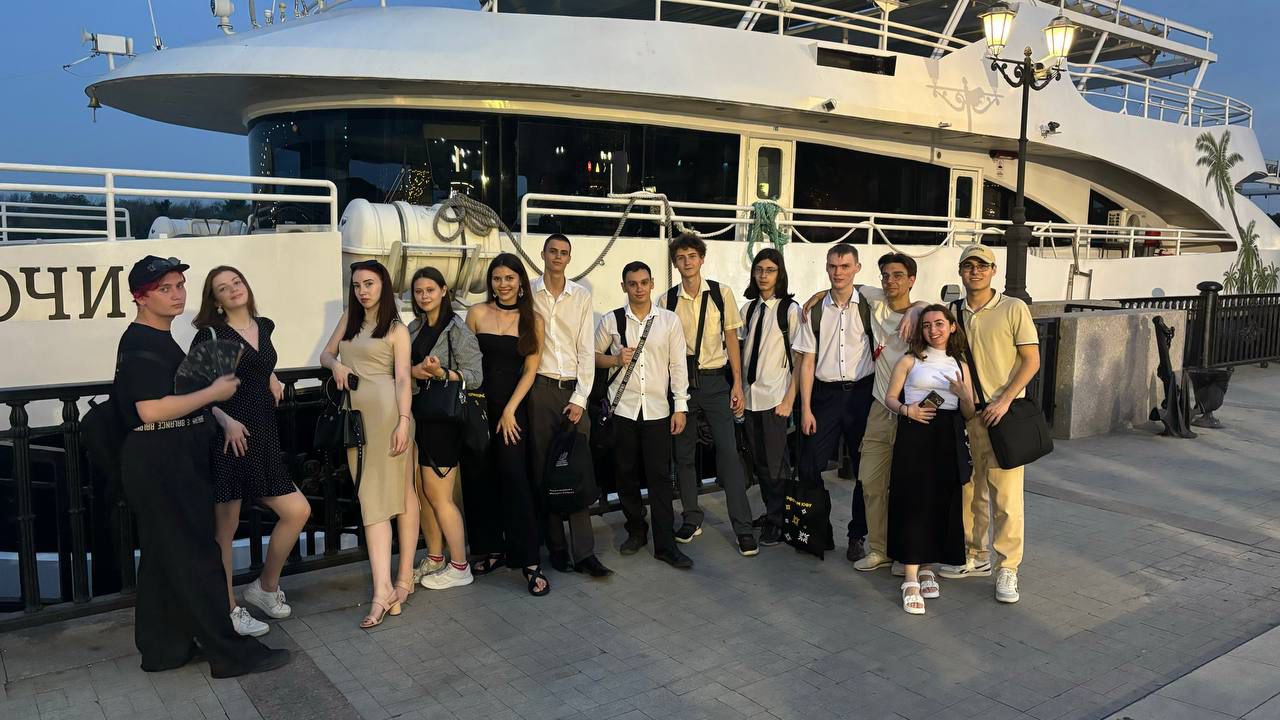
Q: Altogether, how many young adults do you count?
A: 13